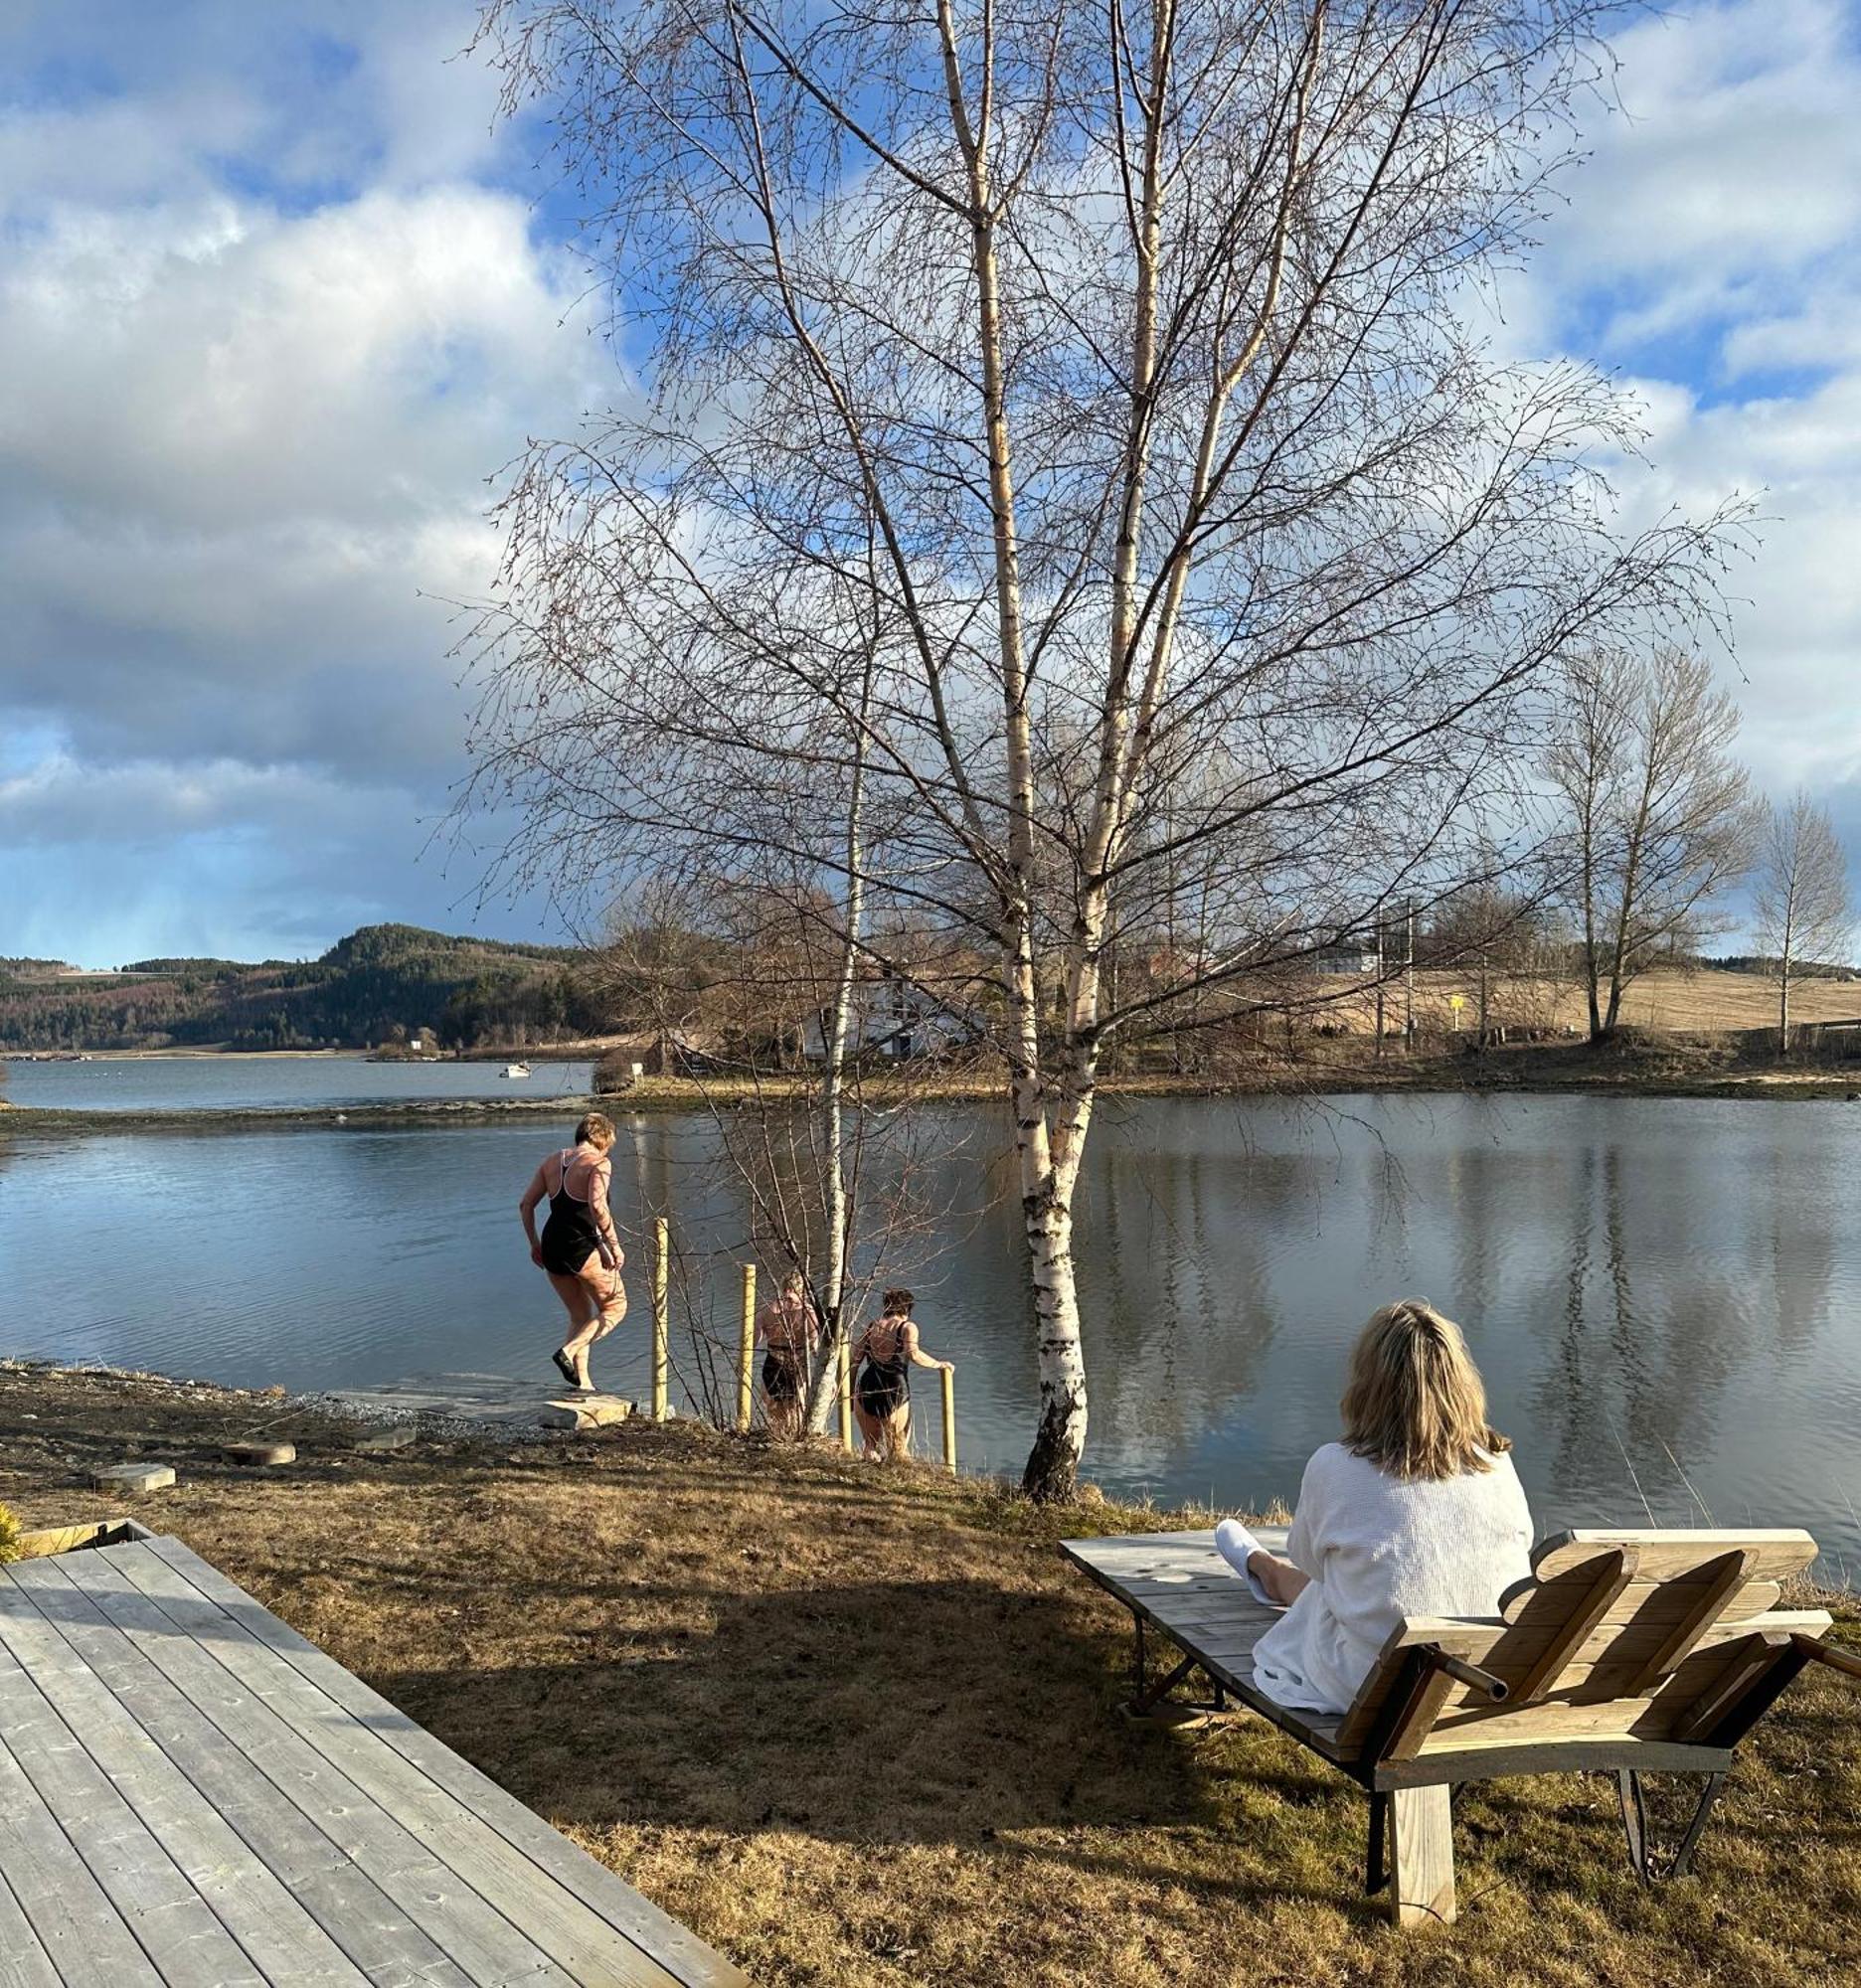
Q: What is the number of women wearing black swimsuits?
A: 3